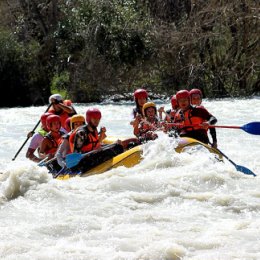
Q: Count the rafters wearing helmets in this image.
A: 12